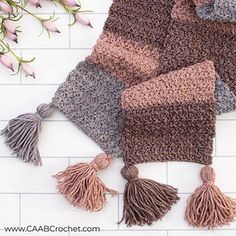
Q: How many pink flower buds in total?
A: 9